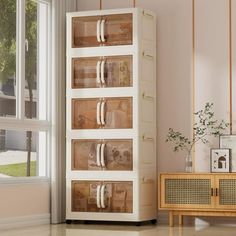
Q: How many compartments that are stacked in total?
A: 5